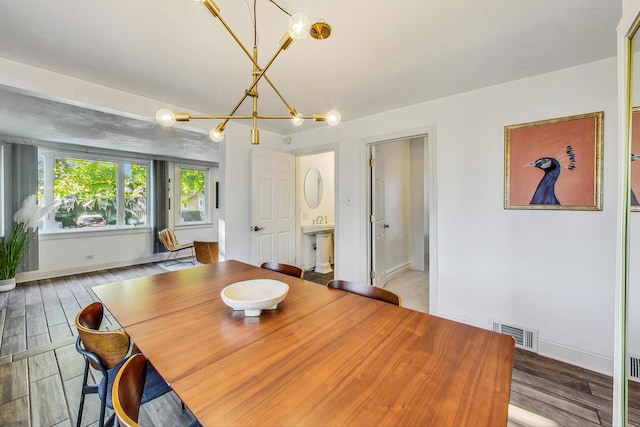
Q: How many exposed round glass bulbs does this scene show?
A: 5